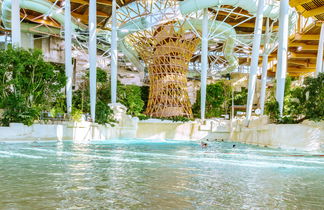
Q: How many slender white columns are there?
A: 9